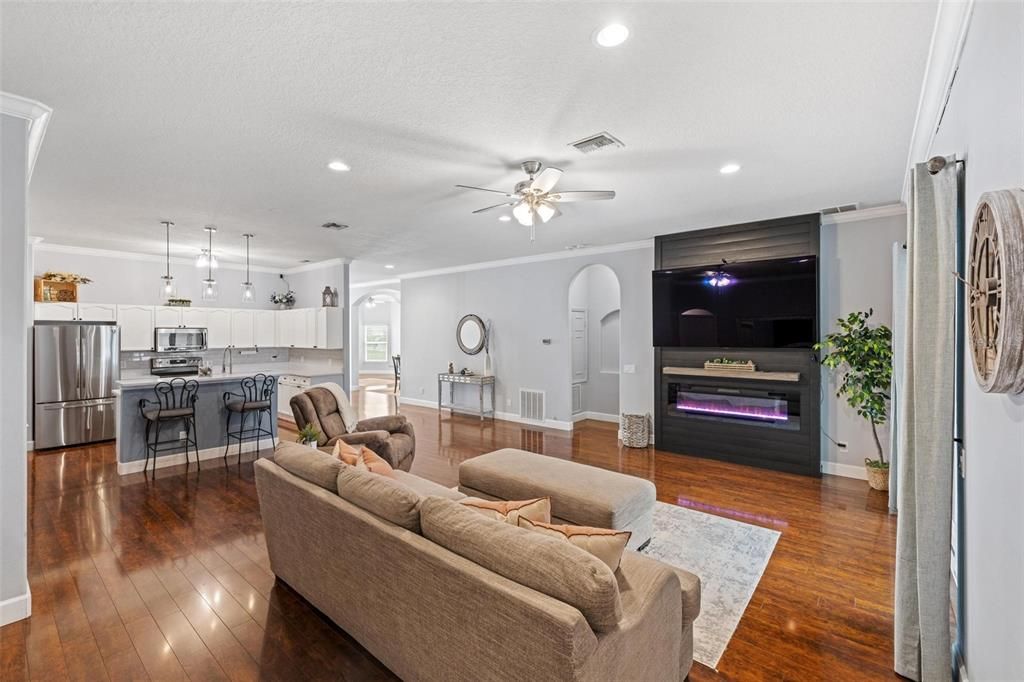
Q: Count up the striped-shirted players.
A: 0